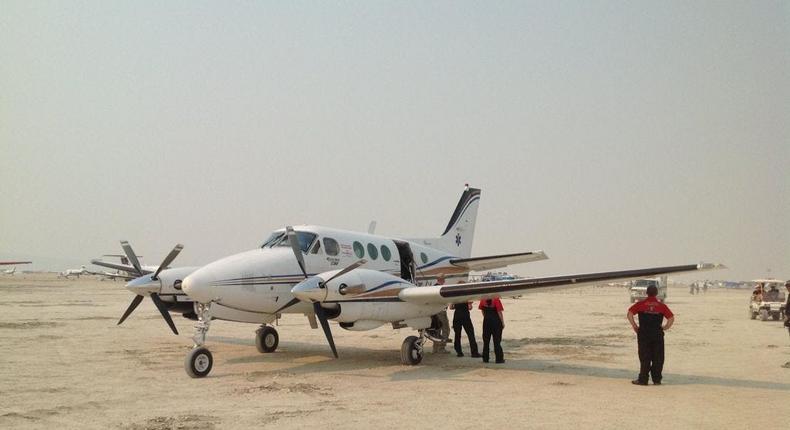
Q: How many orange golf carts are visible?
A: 0